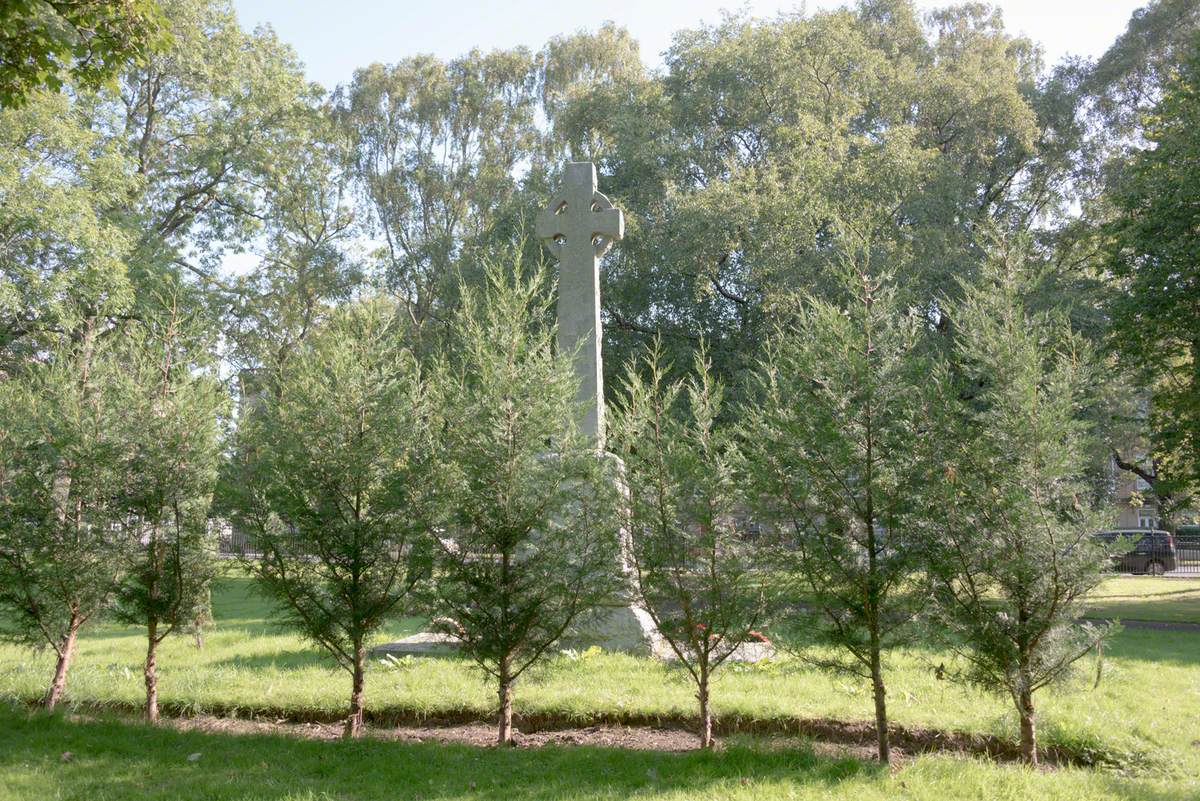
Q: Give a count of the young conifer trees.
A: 7